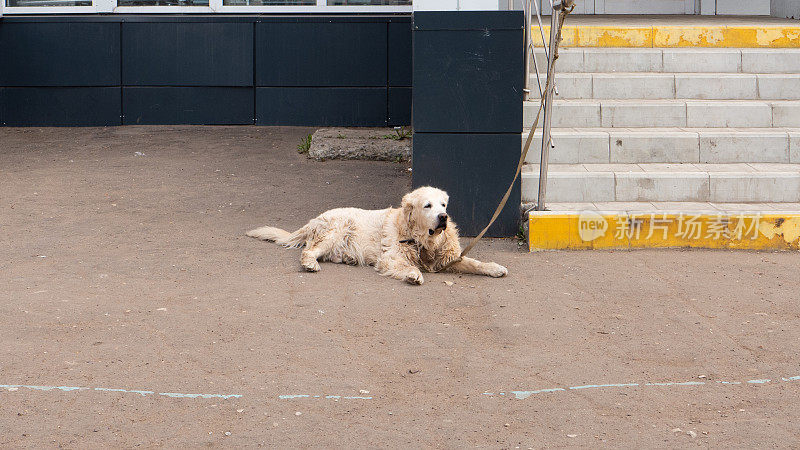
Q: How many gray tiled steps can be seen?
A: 5